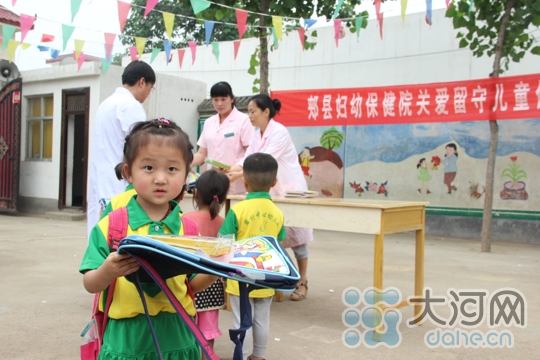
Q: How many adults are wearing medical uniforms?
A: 3